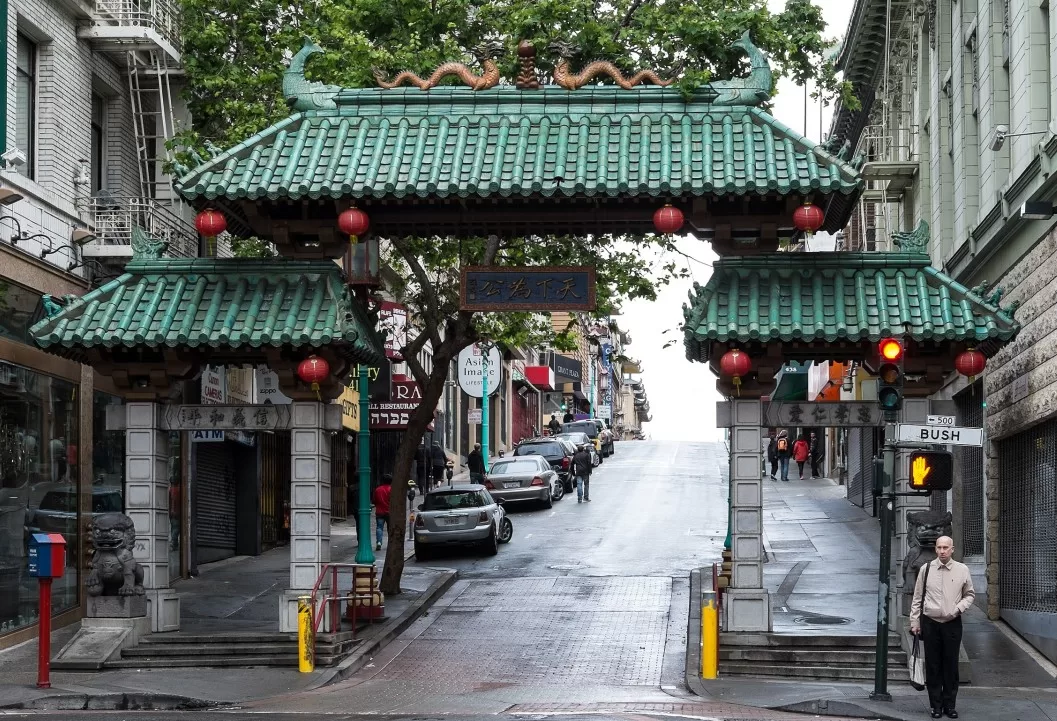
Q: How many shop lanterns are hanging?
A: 7